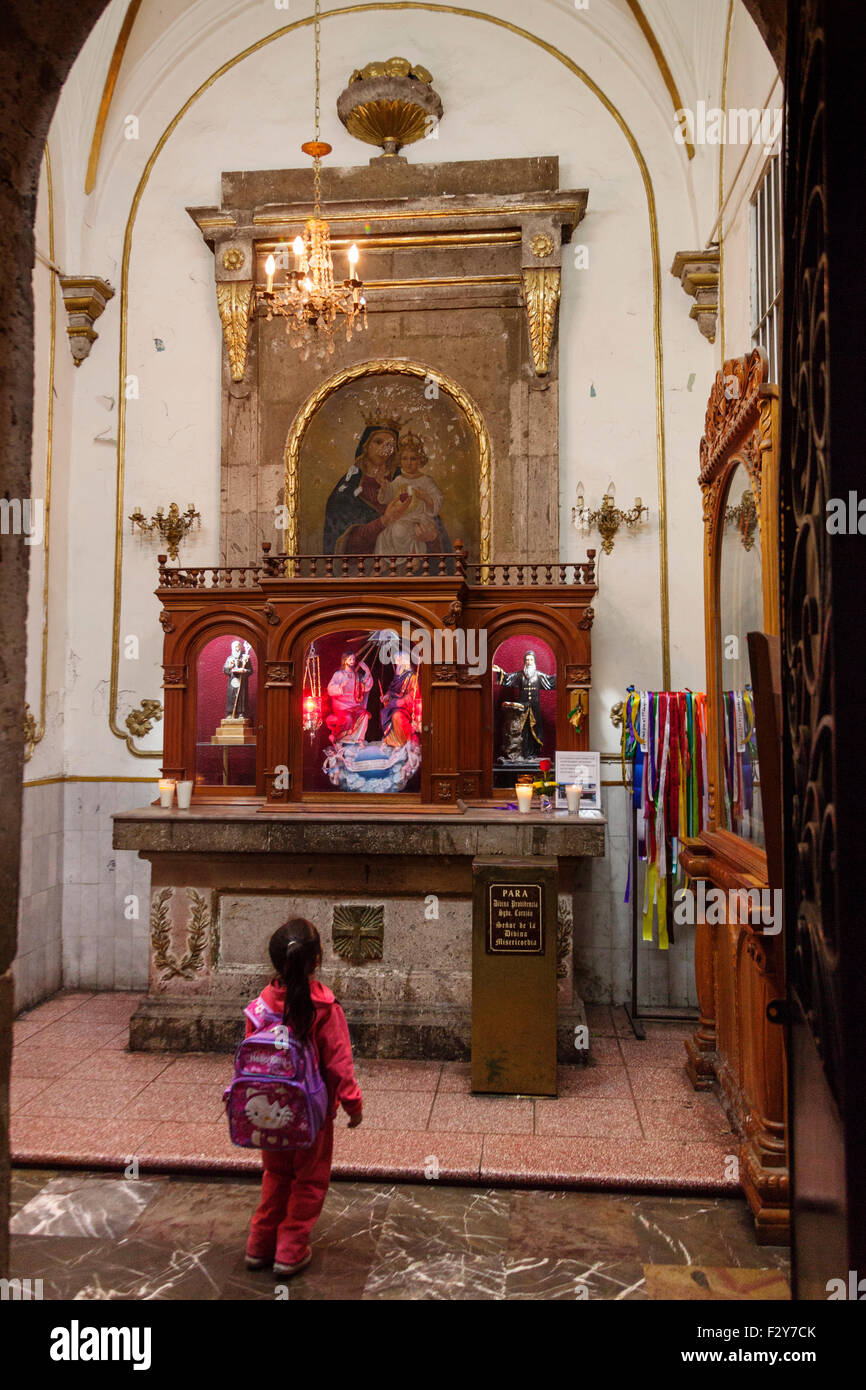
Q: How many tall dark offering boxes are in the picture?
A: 1